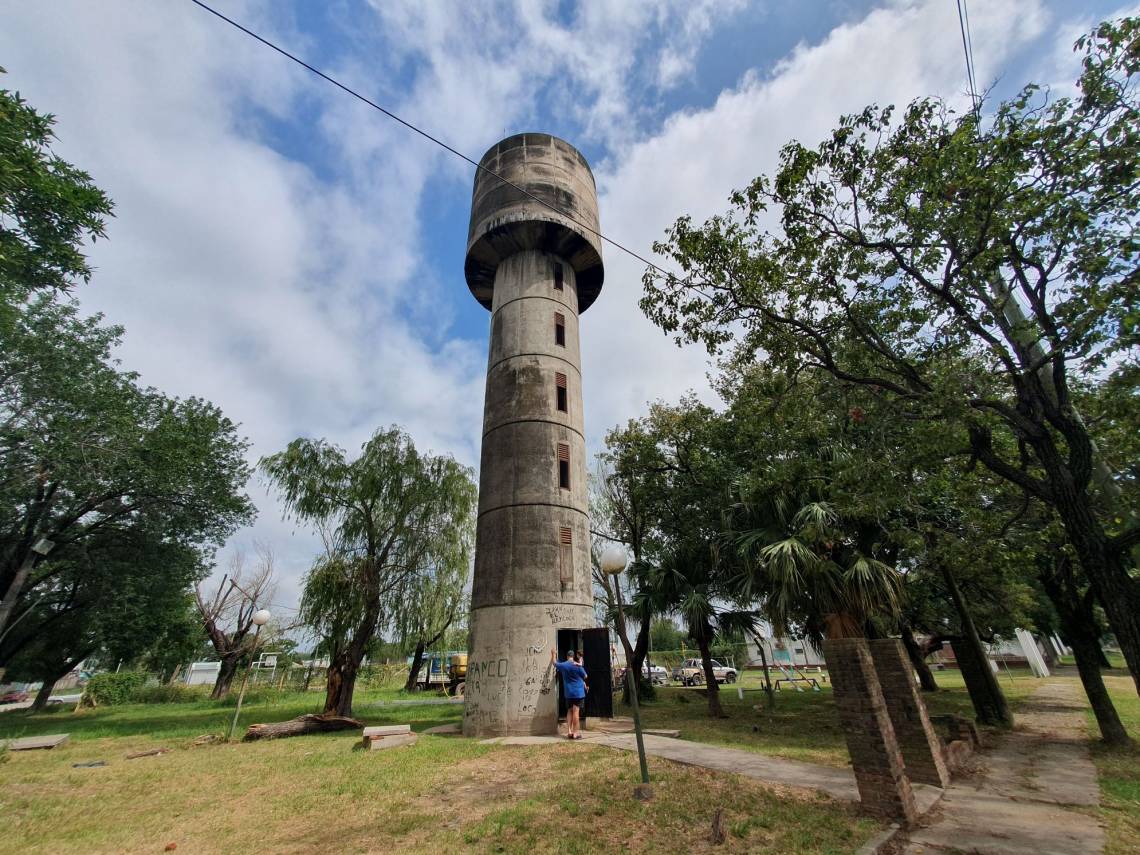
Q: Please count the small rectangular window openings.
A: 5